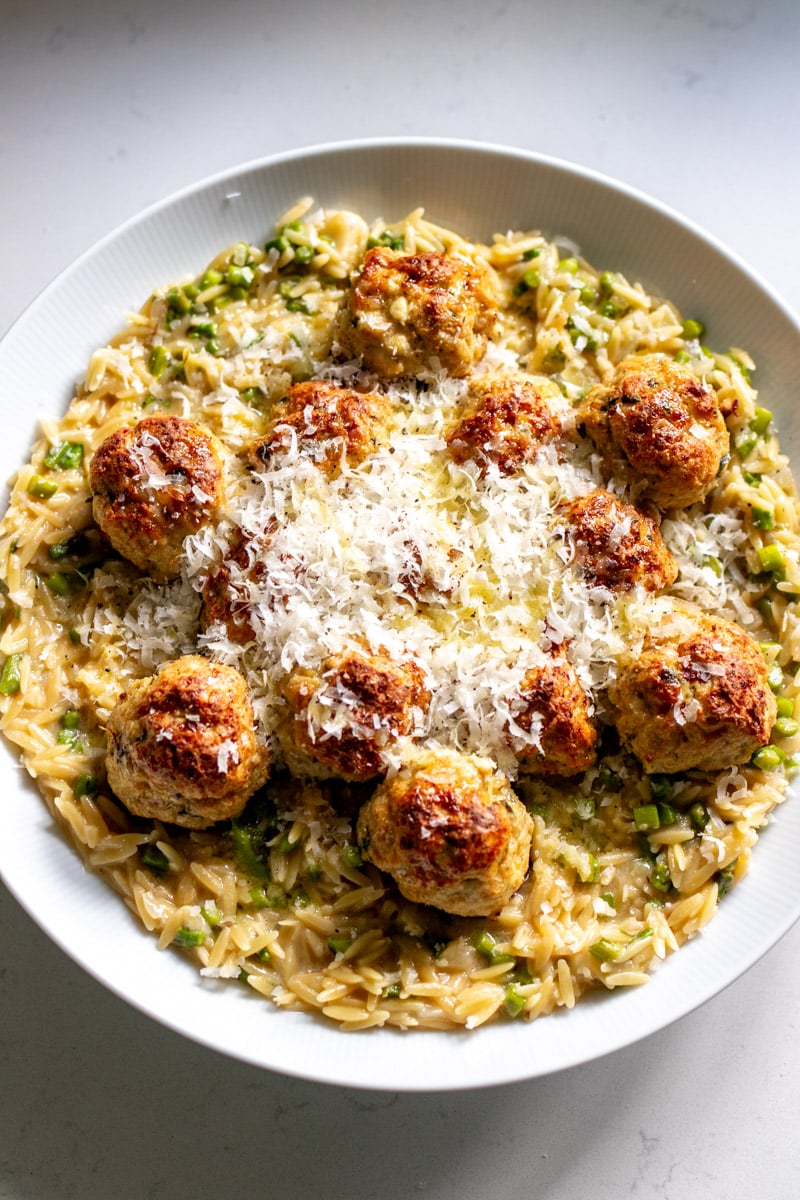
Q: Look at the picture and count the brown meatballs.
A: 13